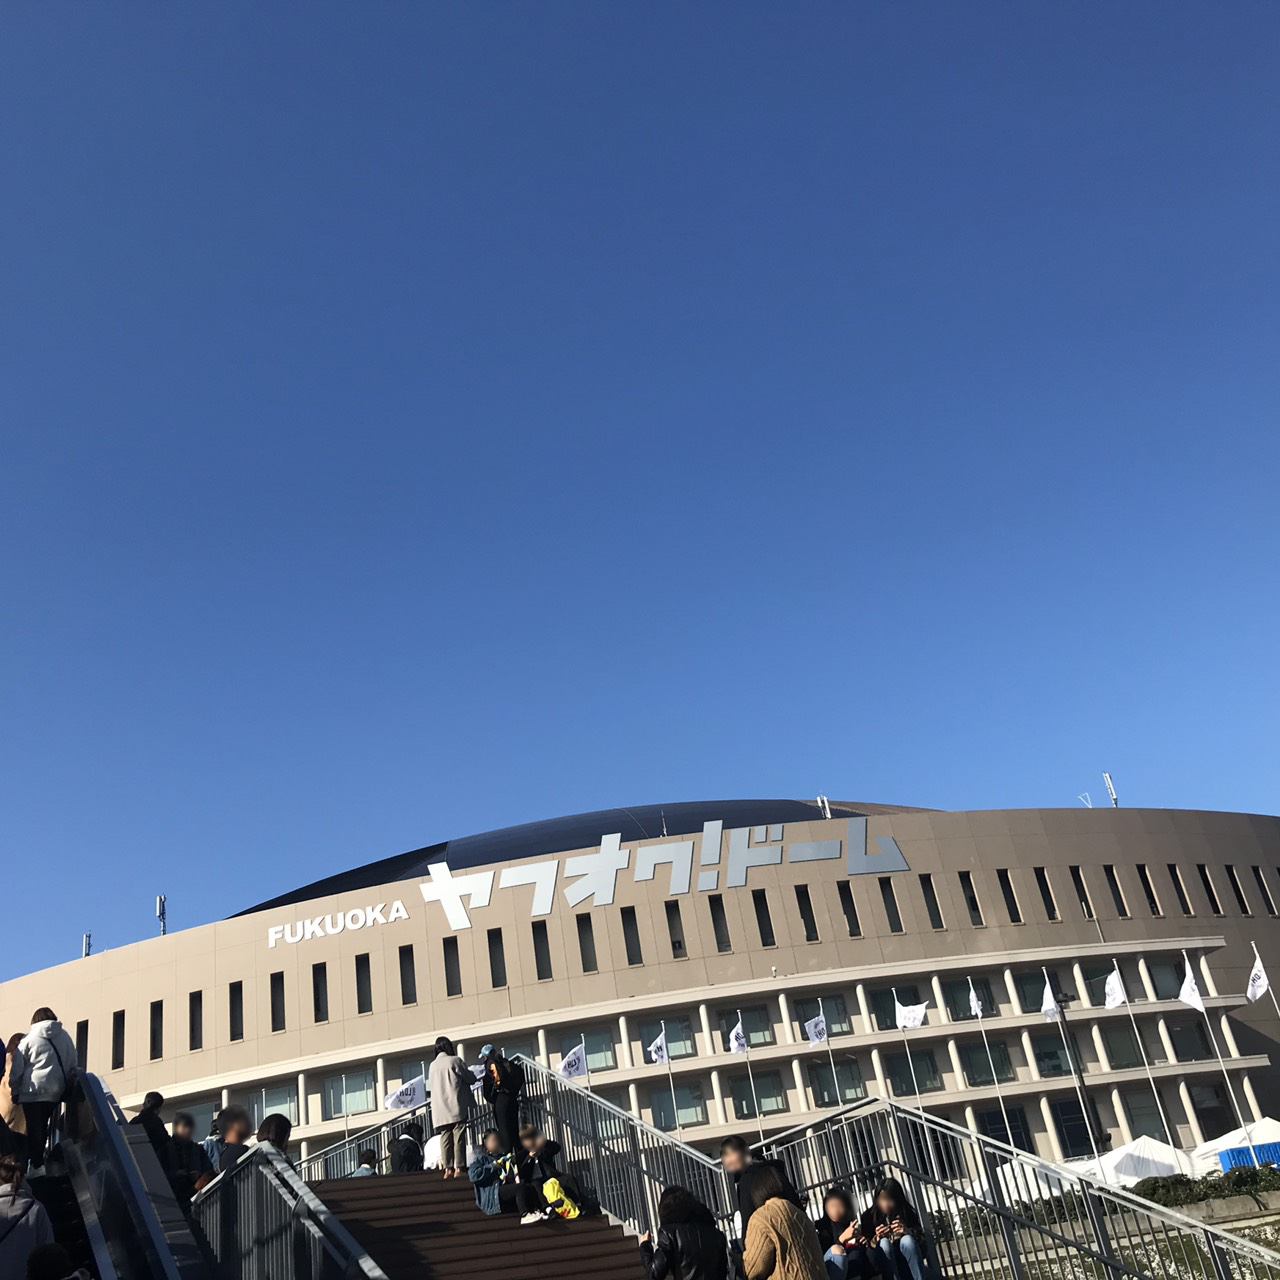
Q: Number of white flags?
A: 11